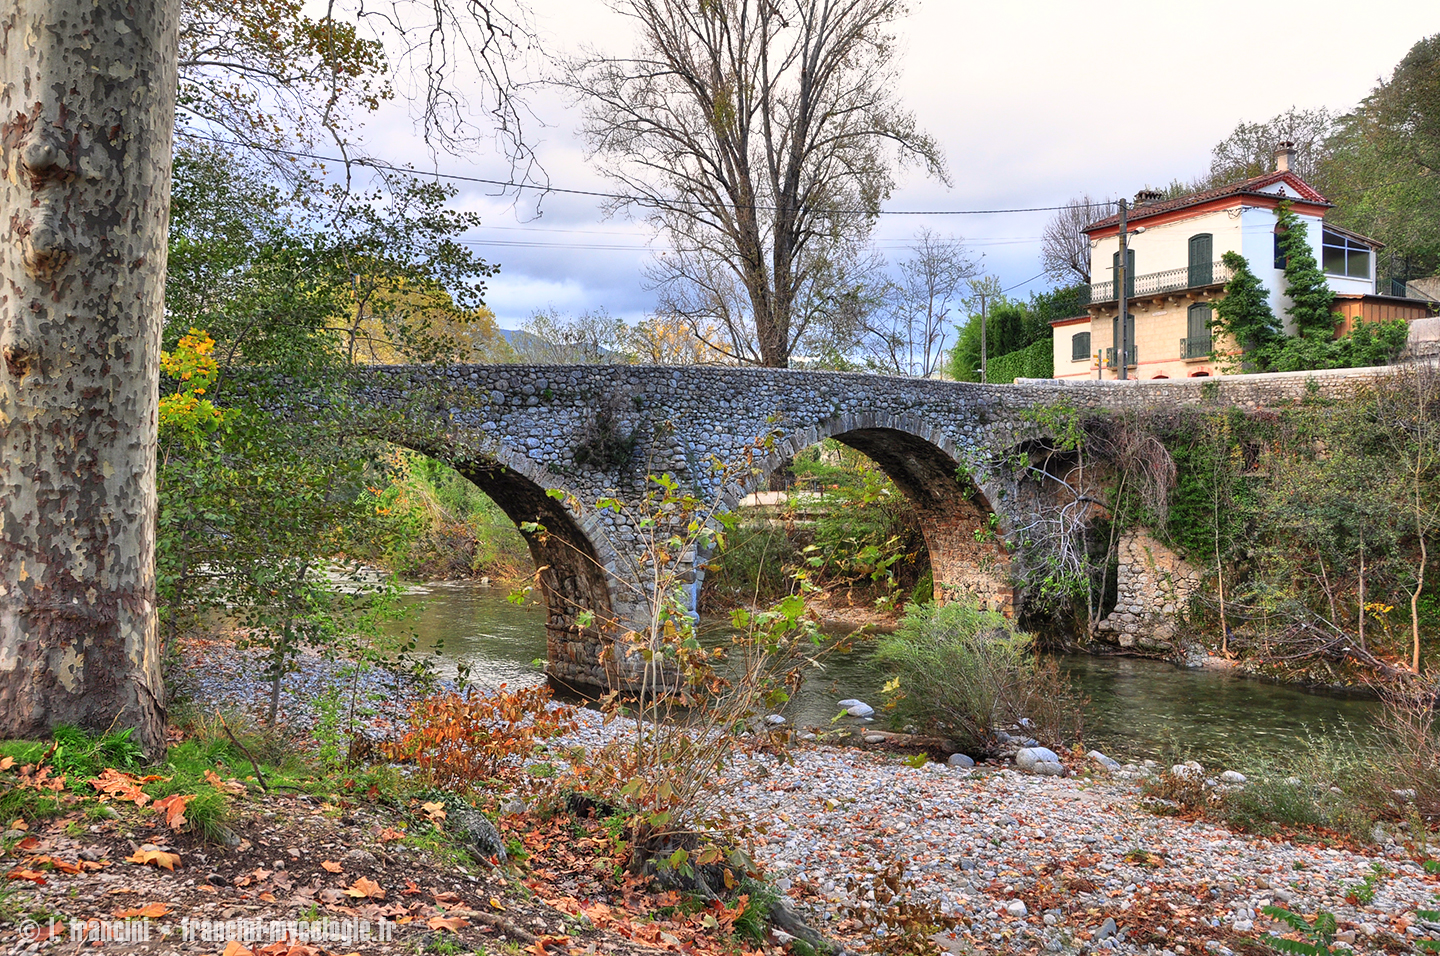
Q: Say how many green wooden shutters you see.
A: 5